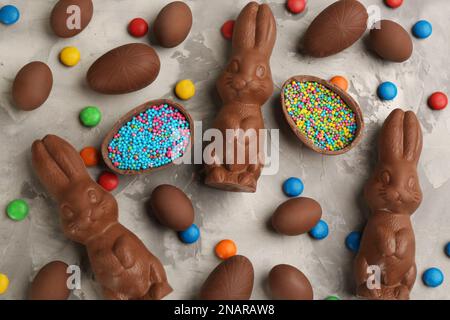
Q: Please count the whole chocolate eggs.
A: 11